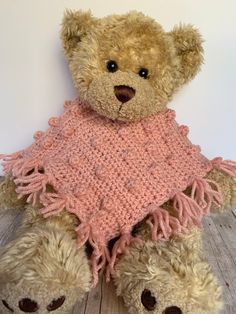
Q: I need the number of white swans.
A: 0